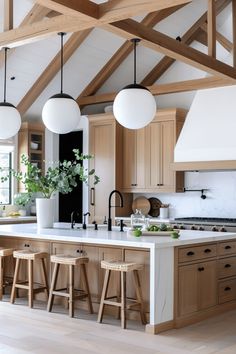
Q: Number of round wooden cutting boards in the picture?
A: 2